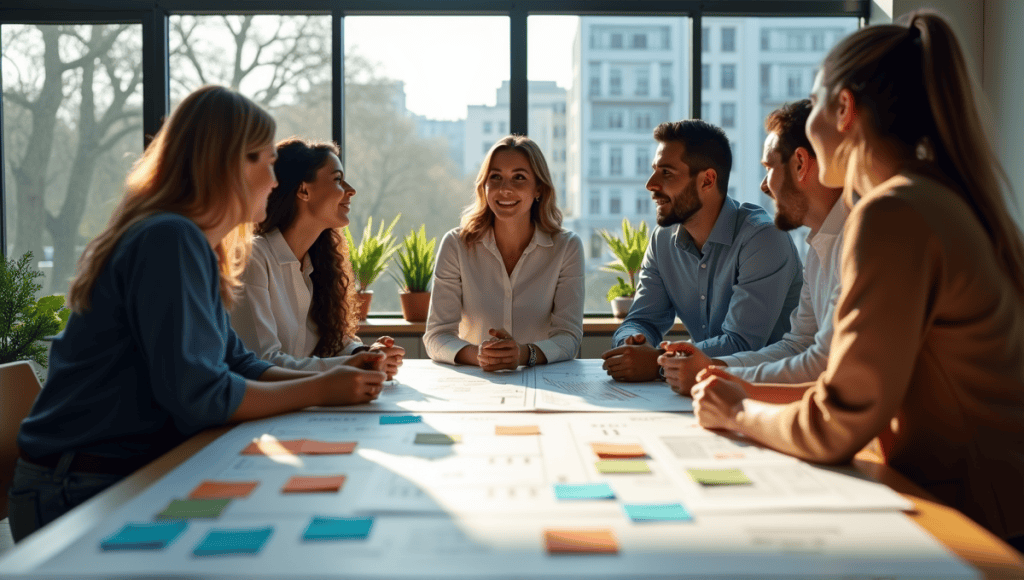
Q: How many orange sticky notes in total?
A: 7